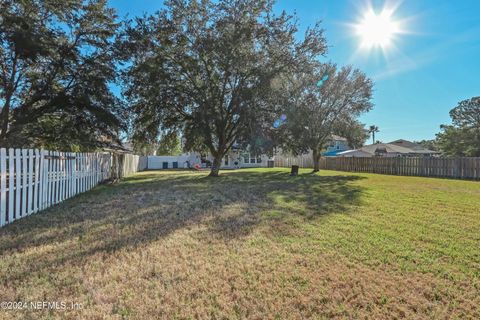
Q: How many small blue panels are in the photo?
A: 2